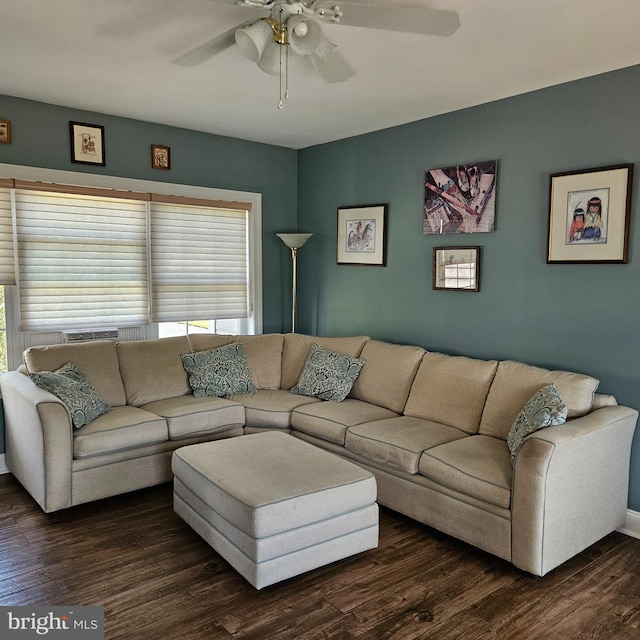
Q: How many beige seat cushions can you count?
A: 6